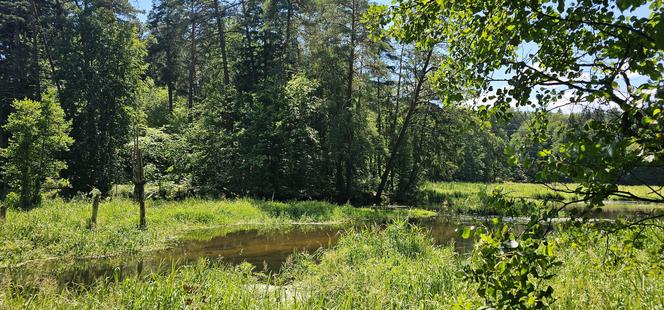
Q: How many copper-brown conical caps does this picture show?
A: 0